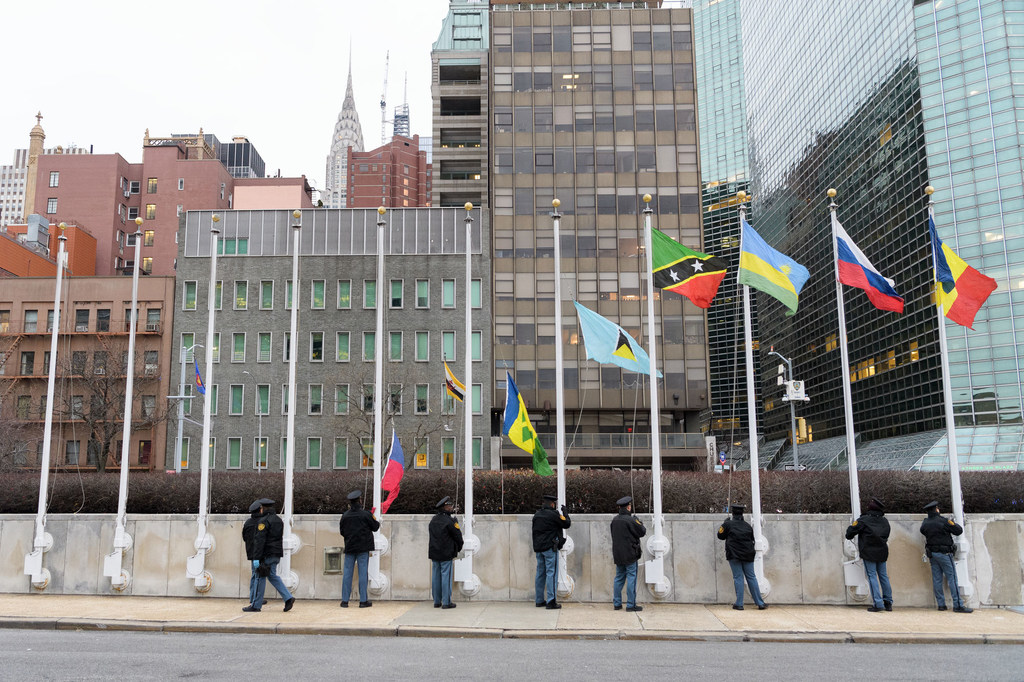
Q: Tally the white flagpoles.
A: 11